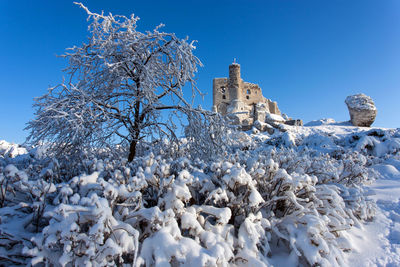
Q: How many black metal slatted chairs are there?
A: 0